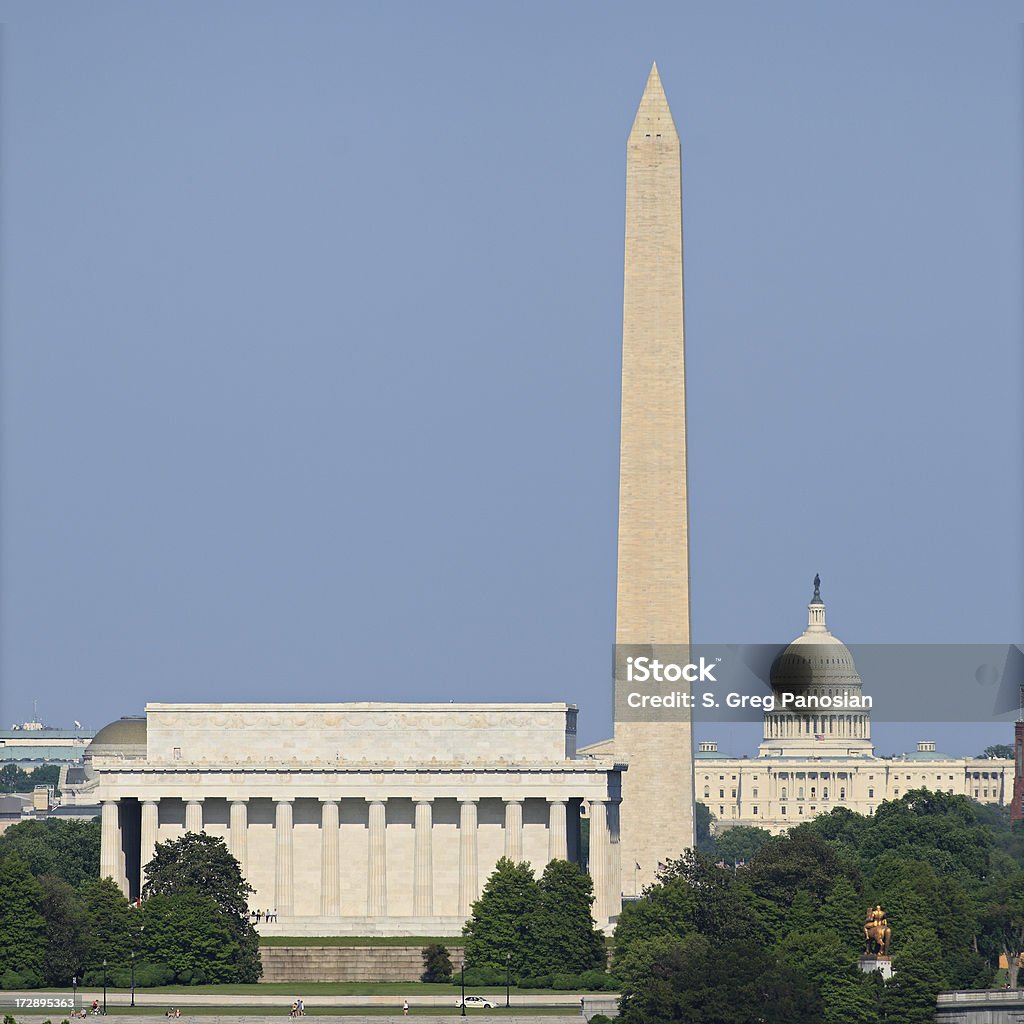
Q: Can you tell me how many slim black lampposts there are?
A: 4